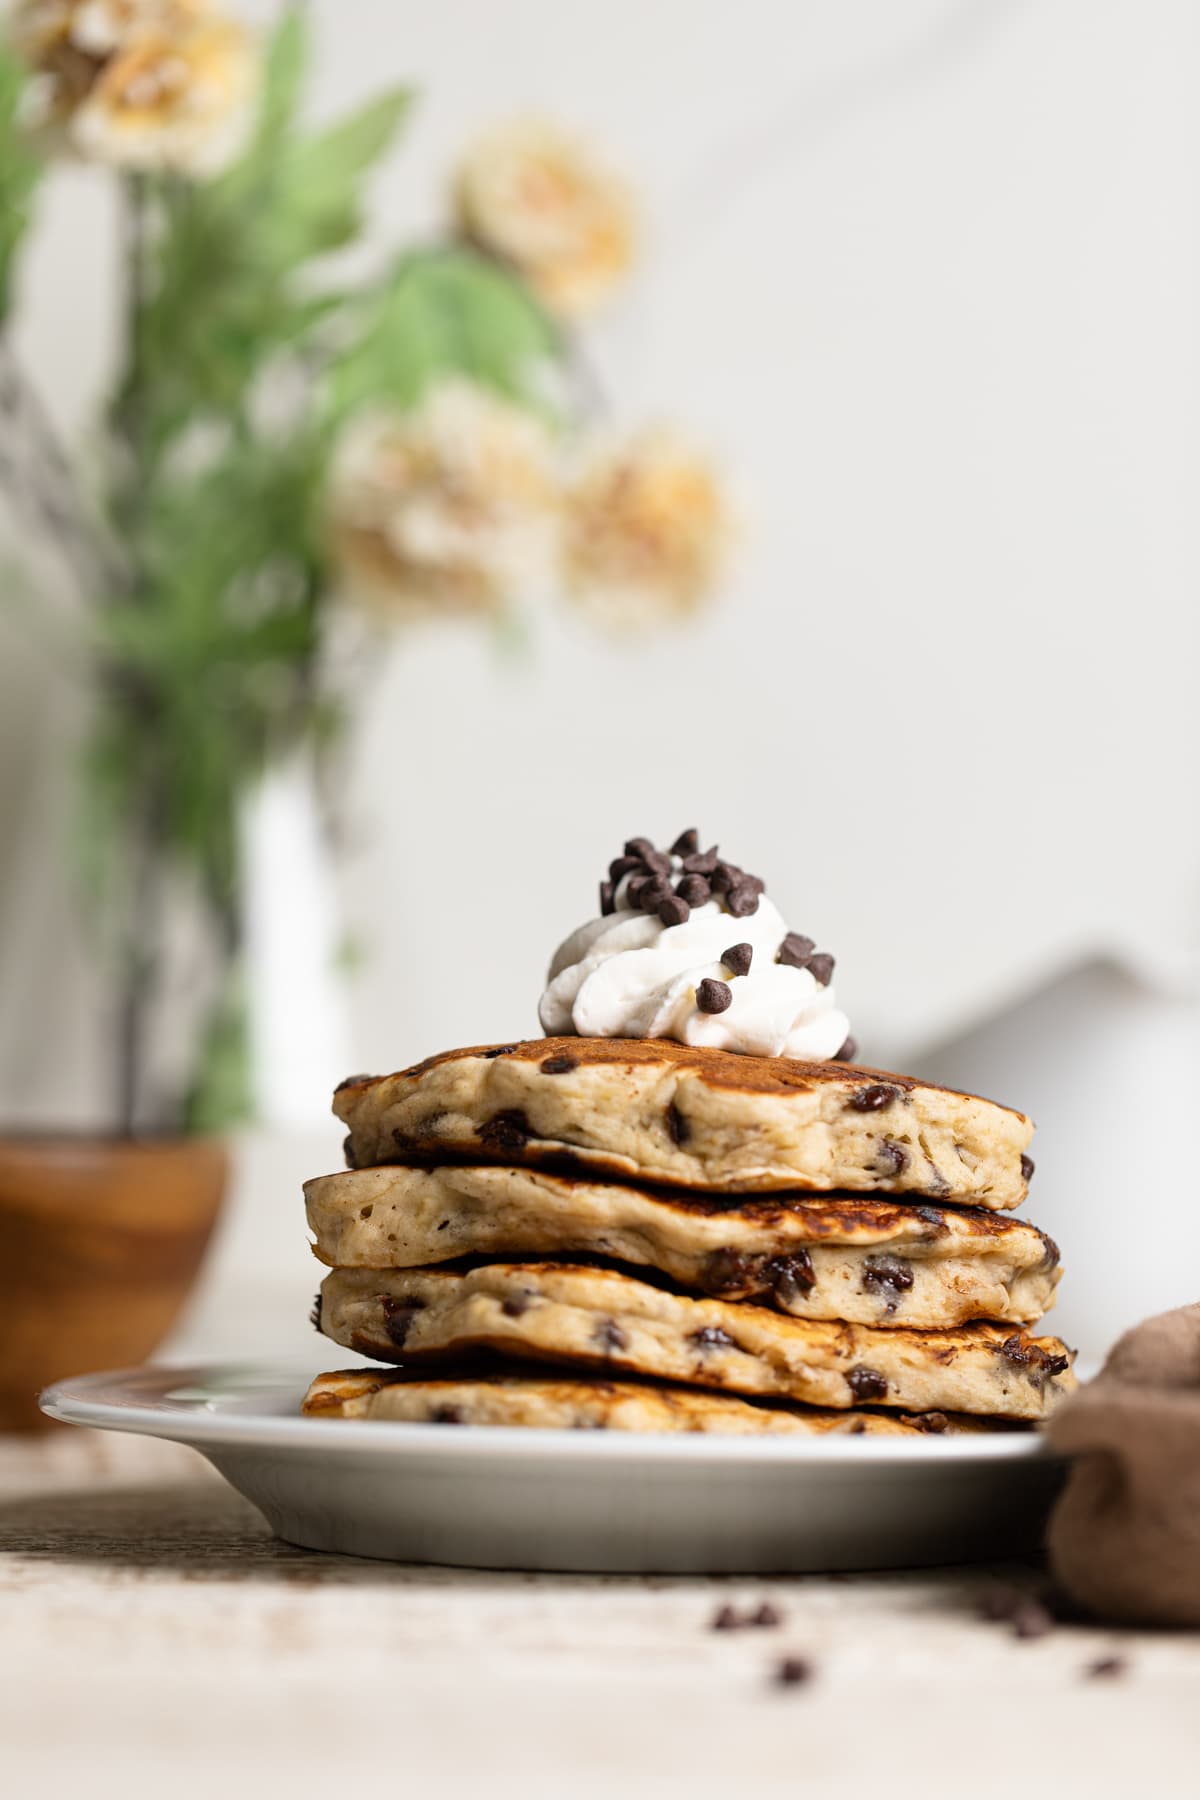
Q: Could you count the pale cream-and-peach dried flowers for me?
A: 5